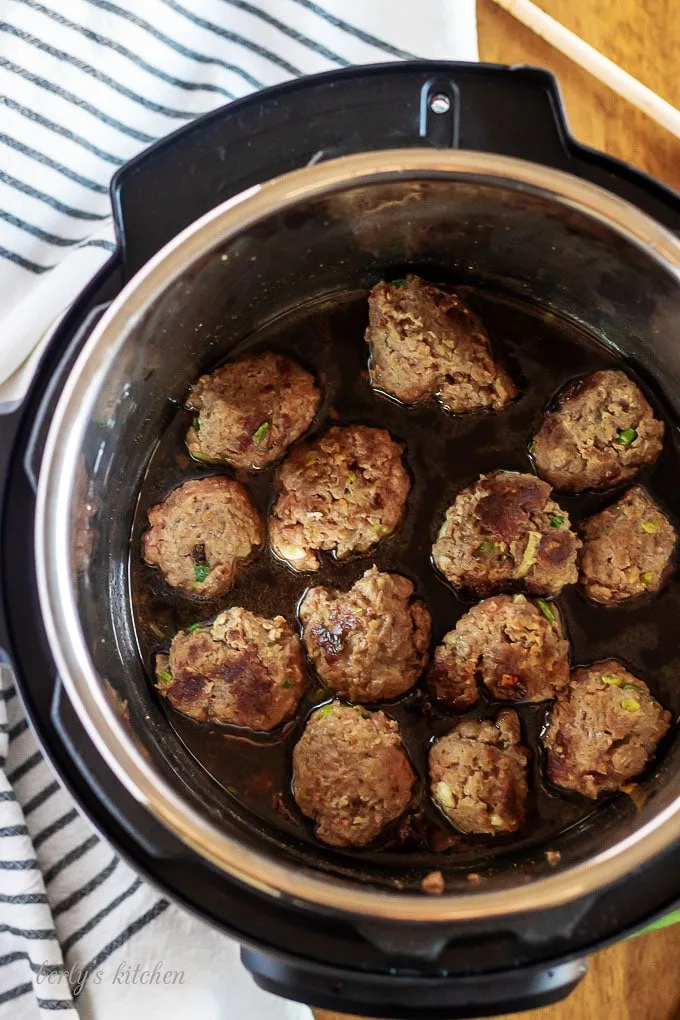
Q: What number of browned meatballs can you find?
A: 13